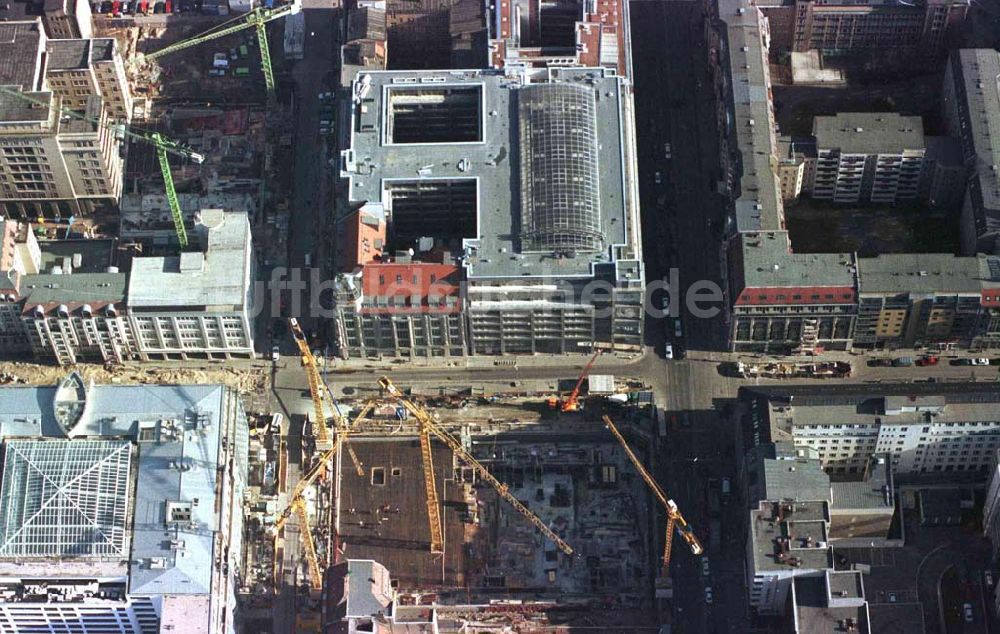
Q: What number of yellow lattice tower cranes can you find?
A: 4